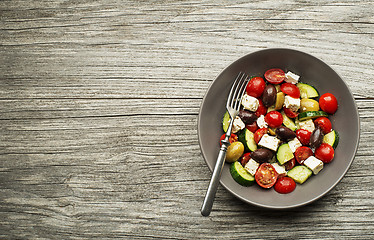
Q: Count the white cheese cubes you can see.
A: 11